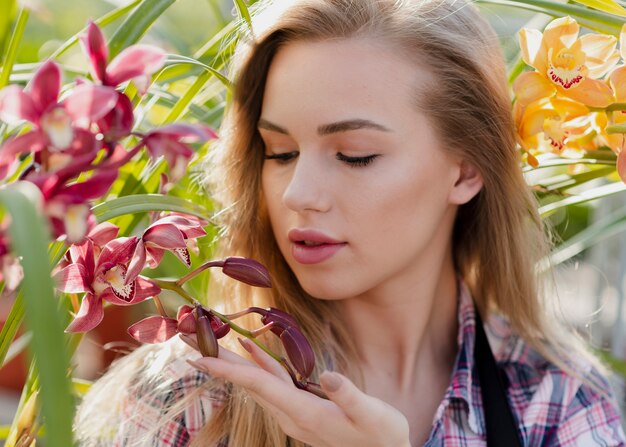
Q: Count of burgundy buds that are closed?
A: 4